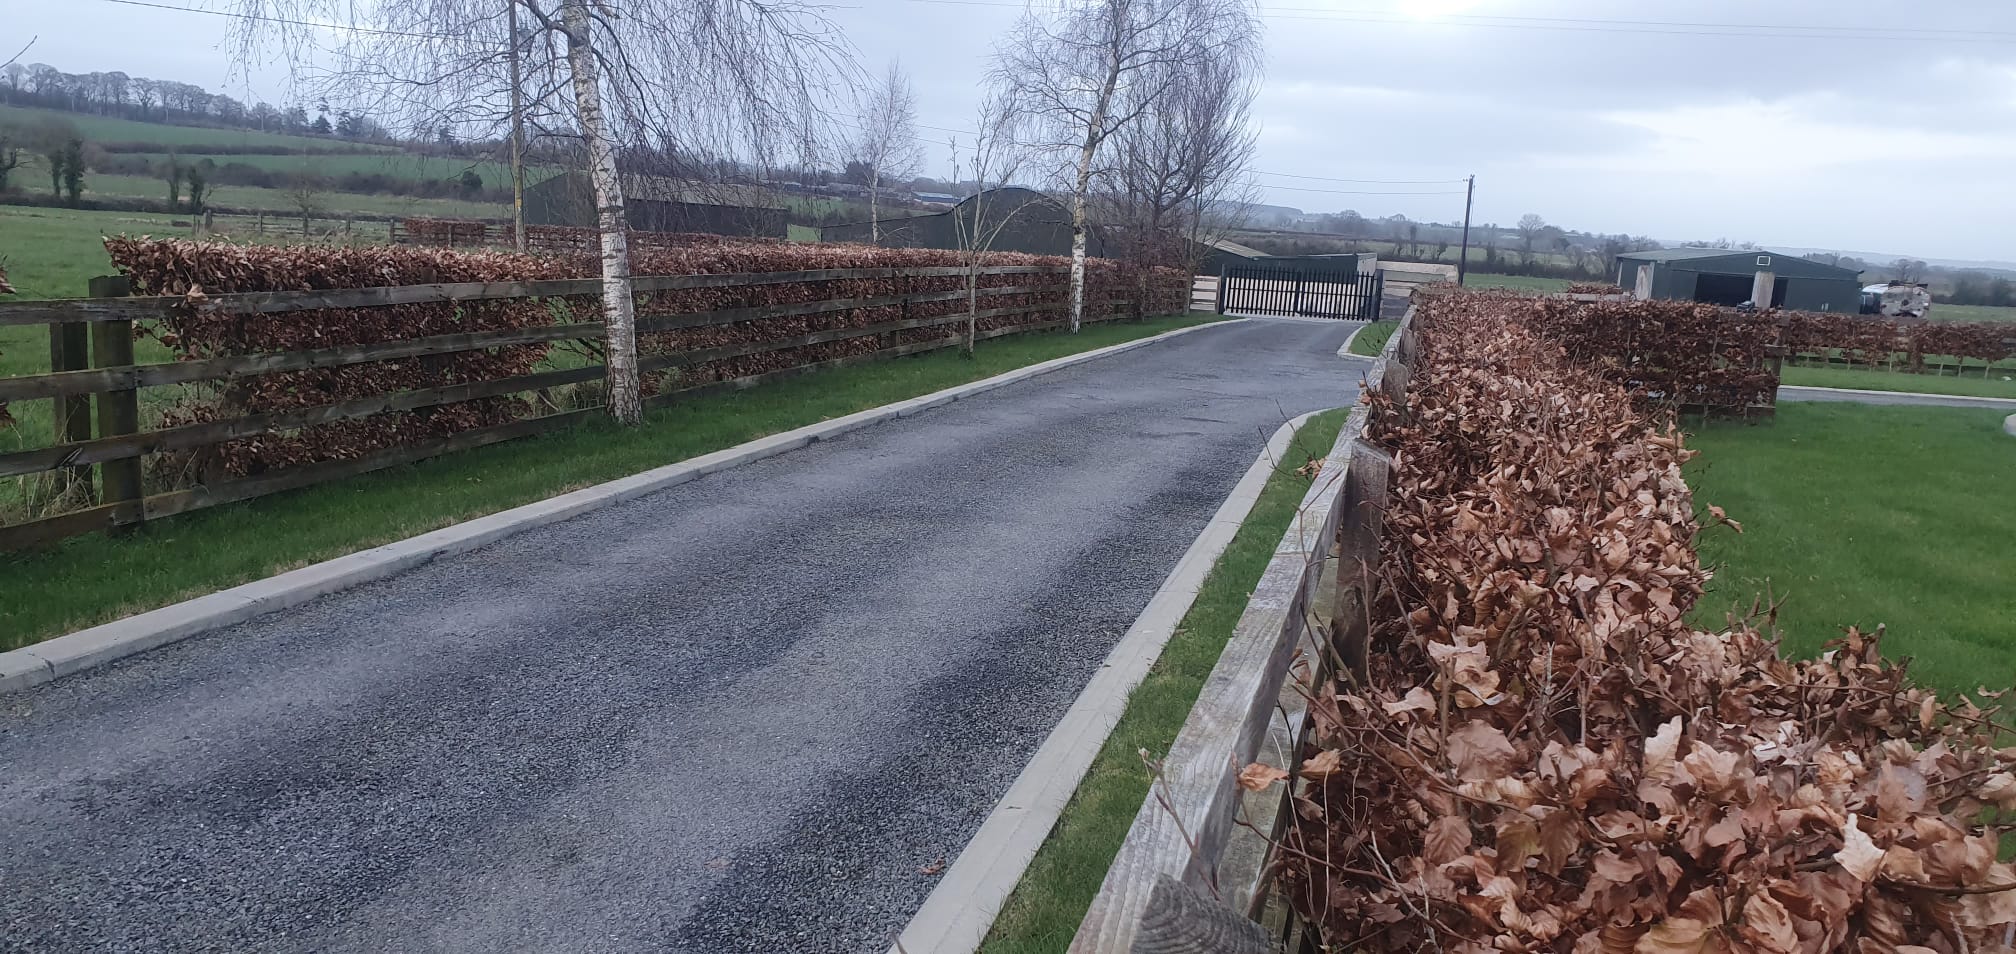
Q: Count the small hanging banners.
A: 0